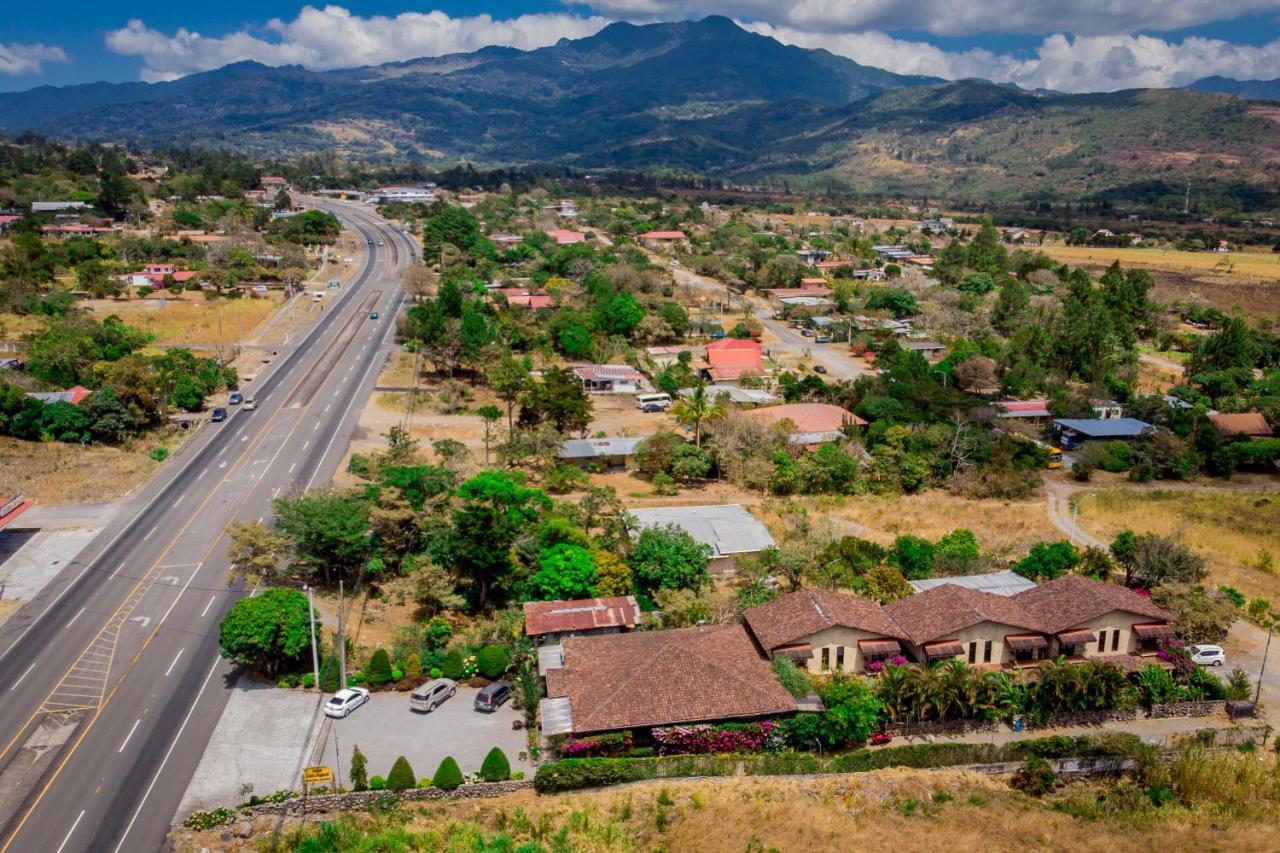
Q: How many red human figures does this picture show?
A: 0